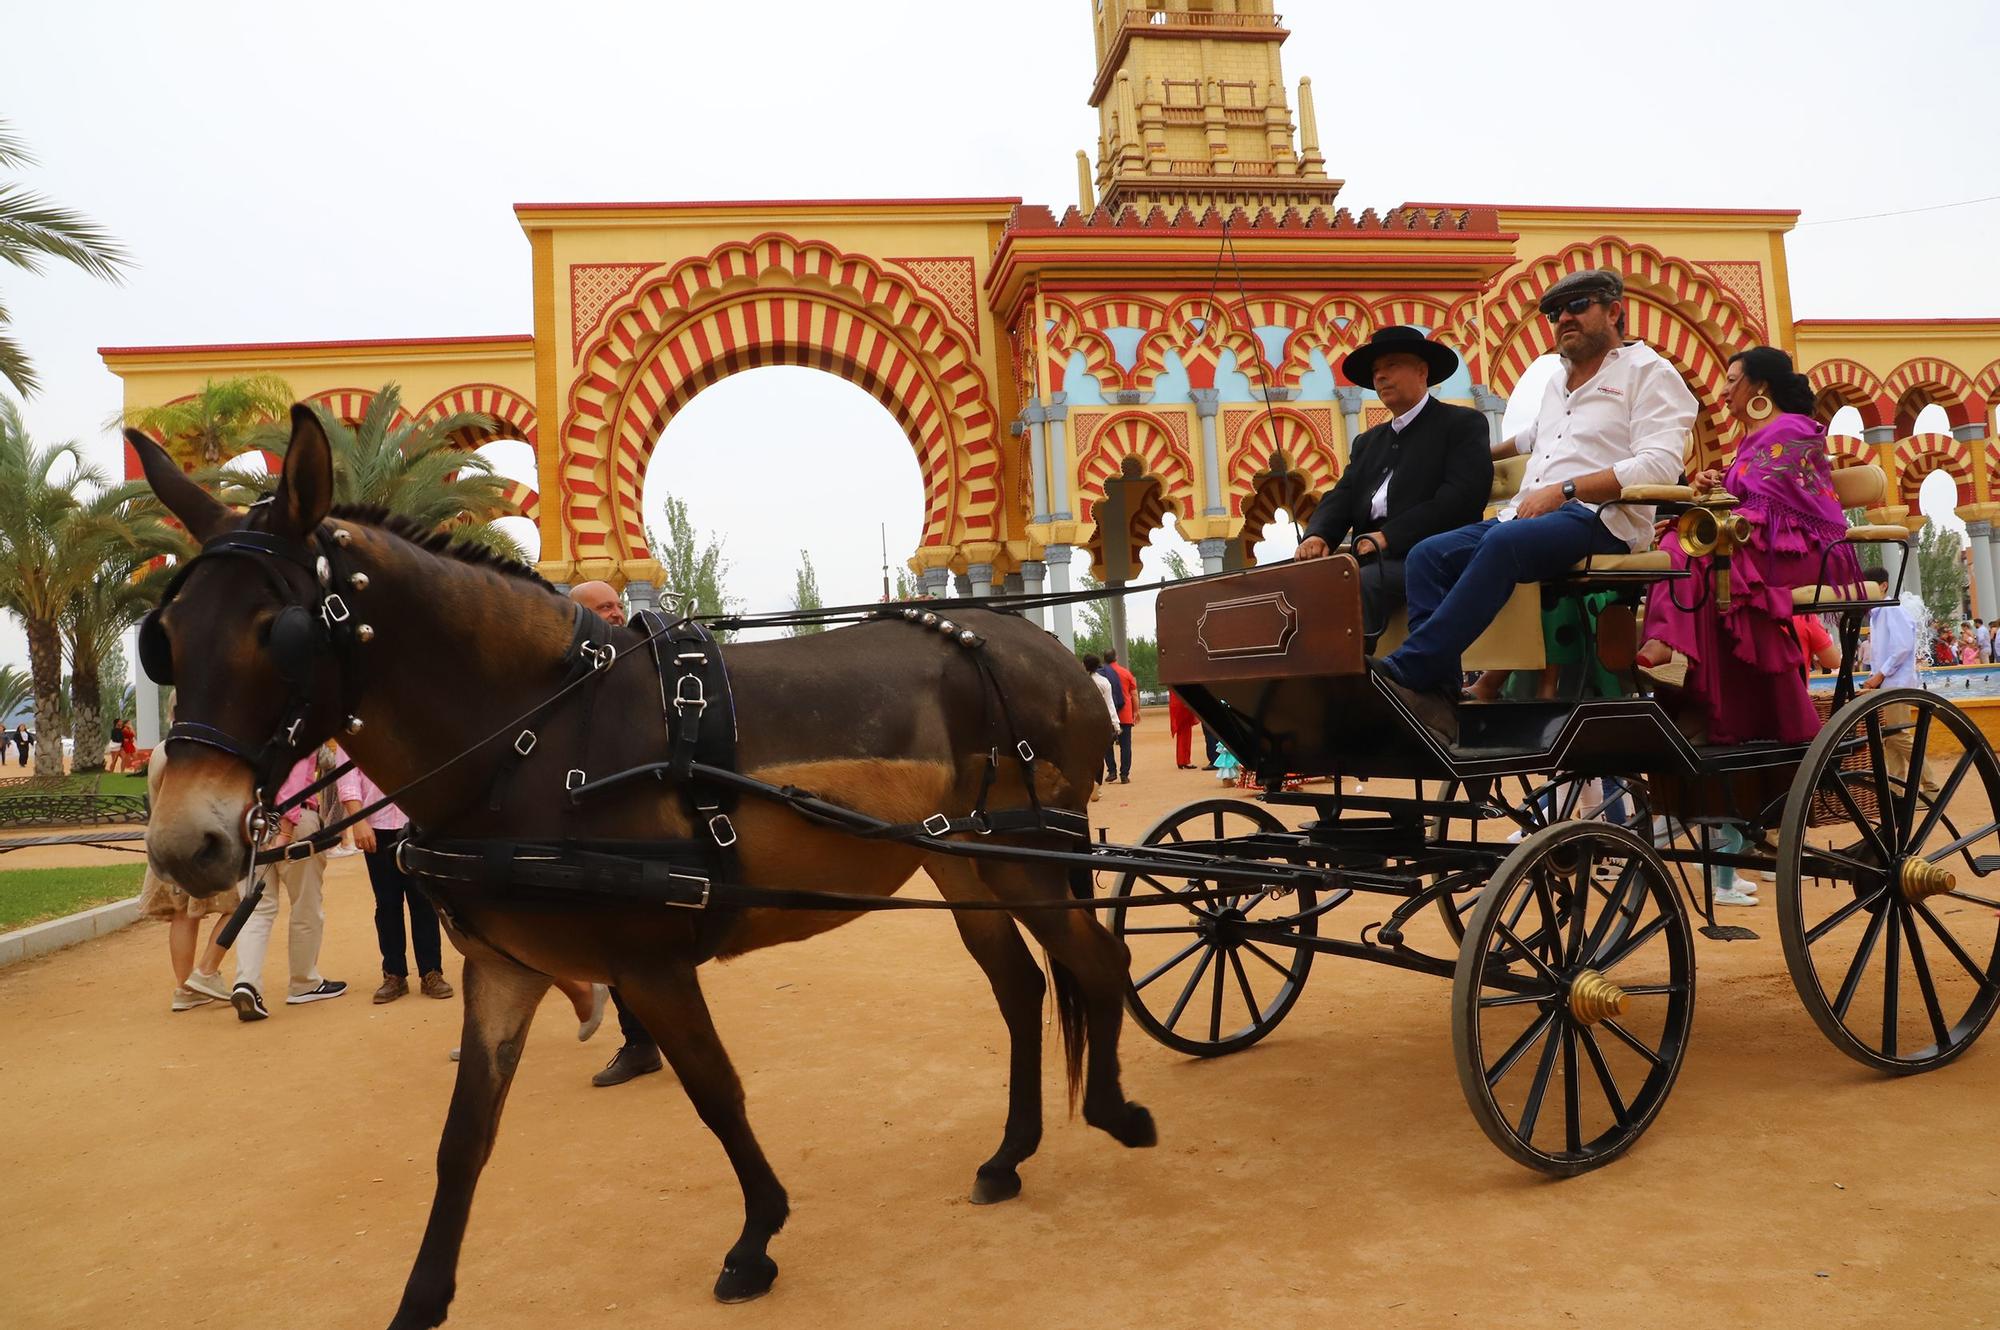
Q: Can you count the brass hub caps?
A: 2